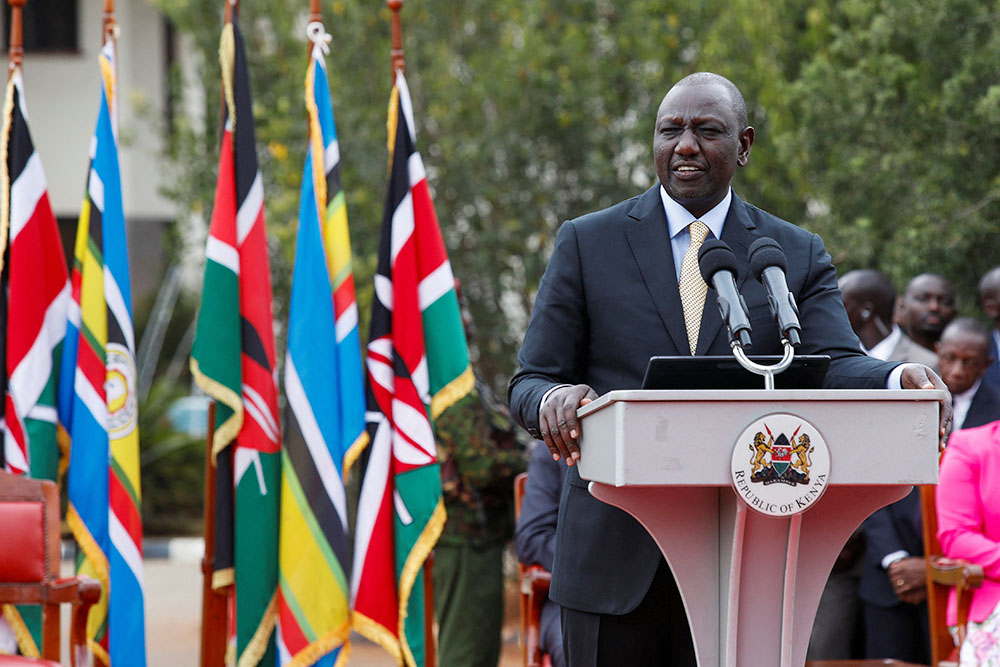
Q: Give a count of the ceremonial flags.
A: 5